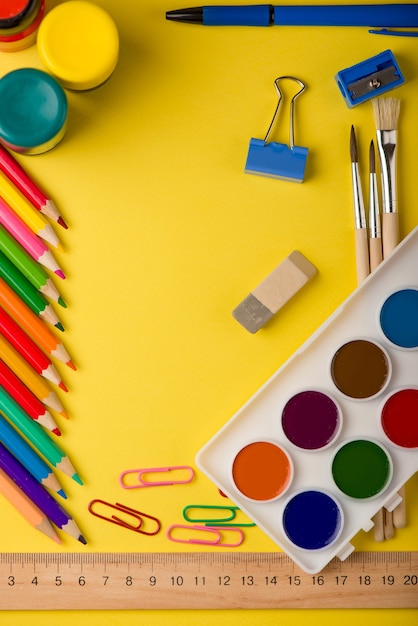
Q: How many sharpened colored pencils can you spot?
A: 13